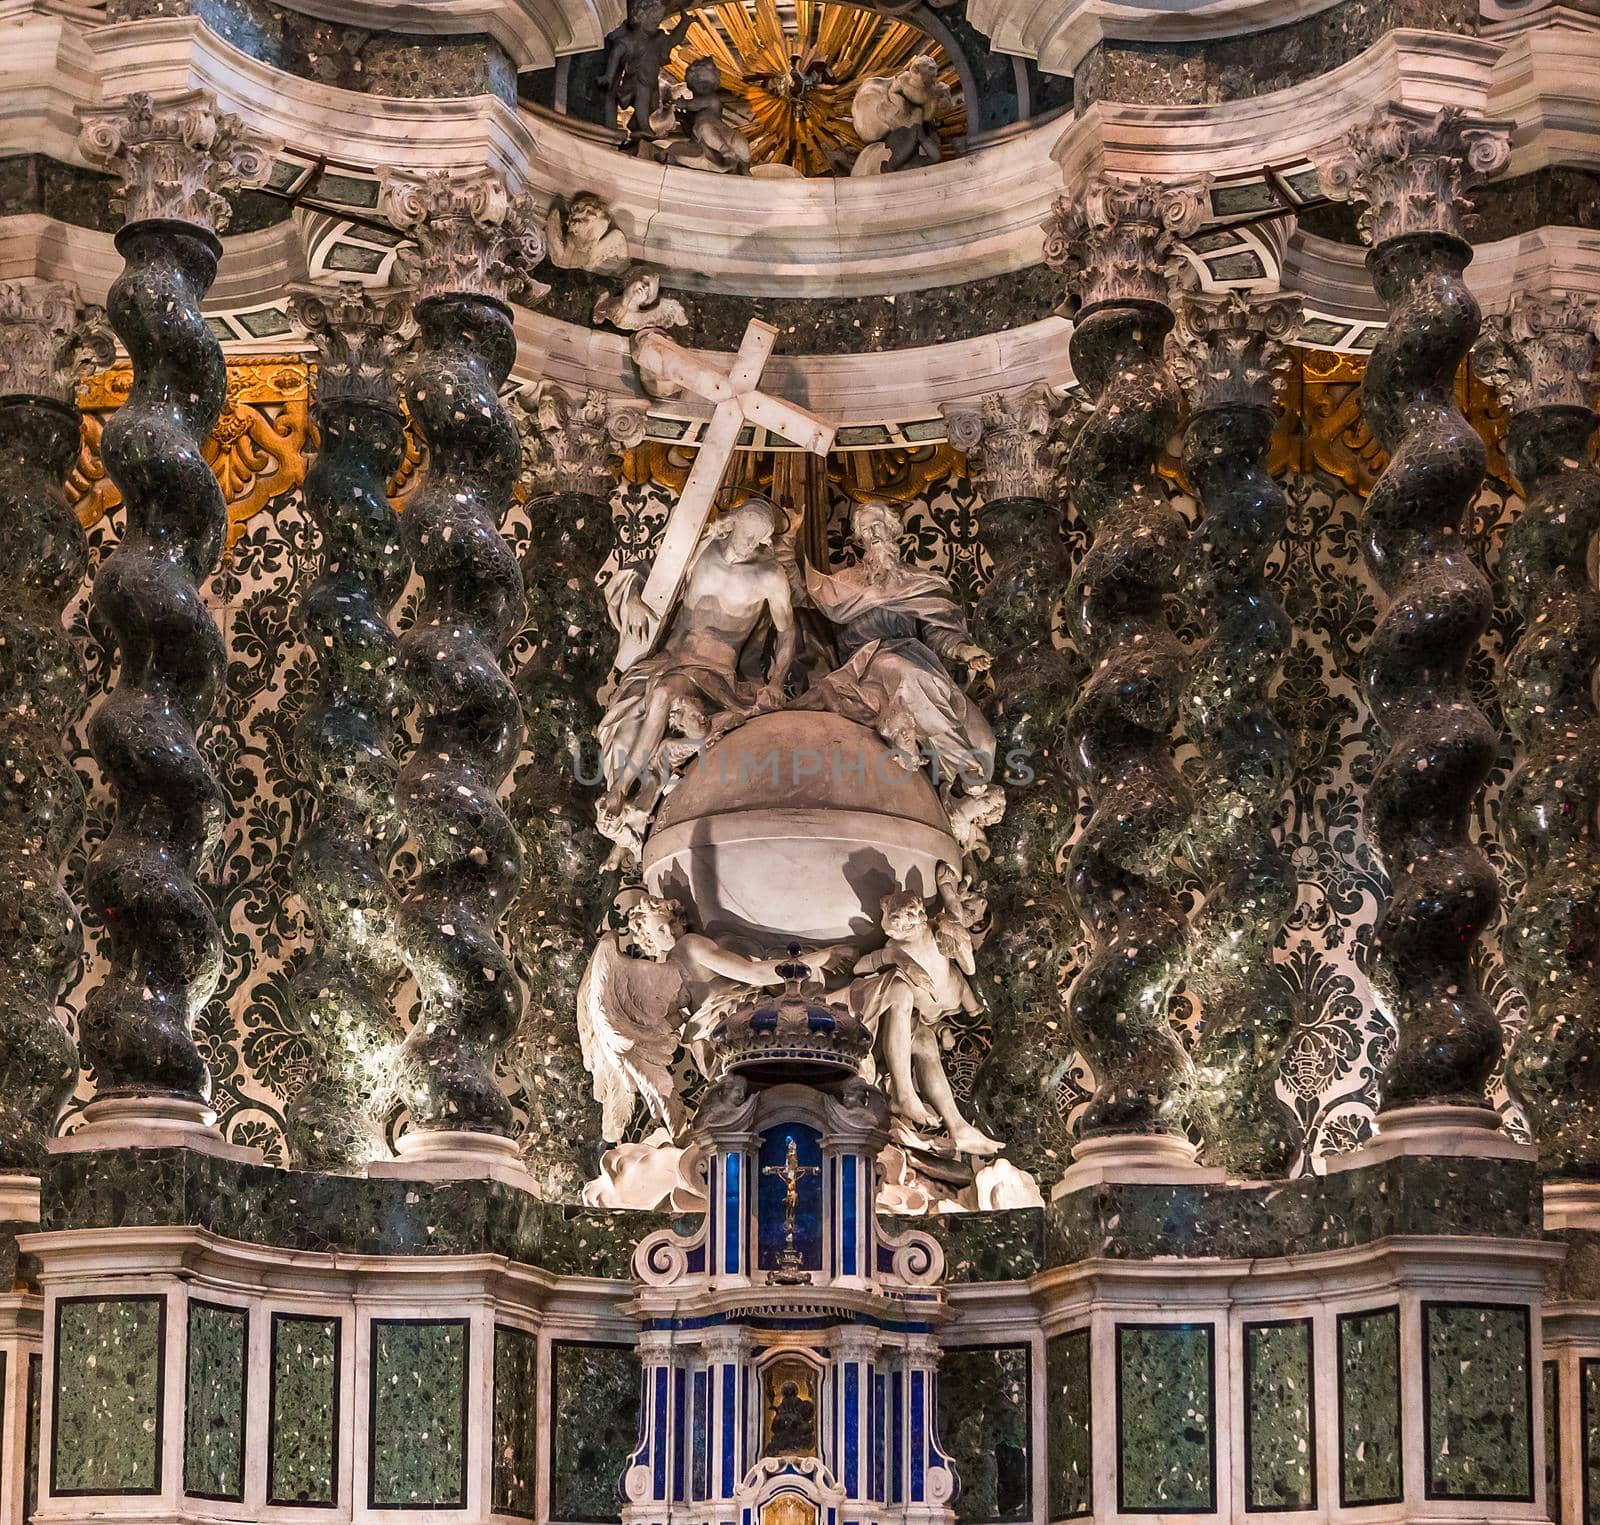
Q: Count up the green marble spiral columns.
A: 10